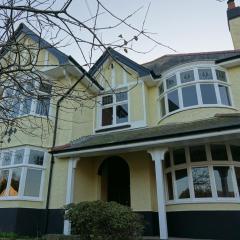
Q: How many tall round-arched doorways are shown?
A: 1